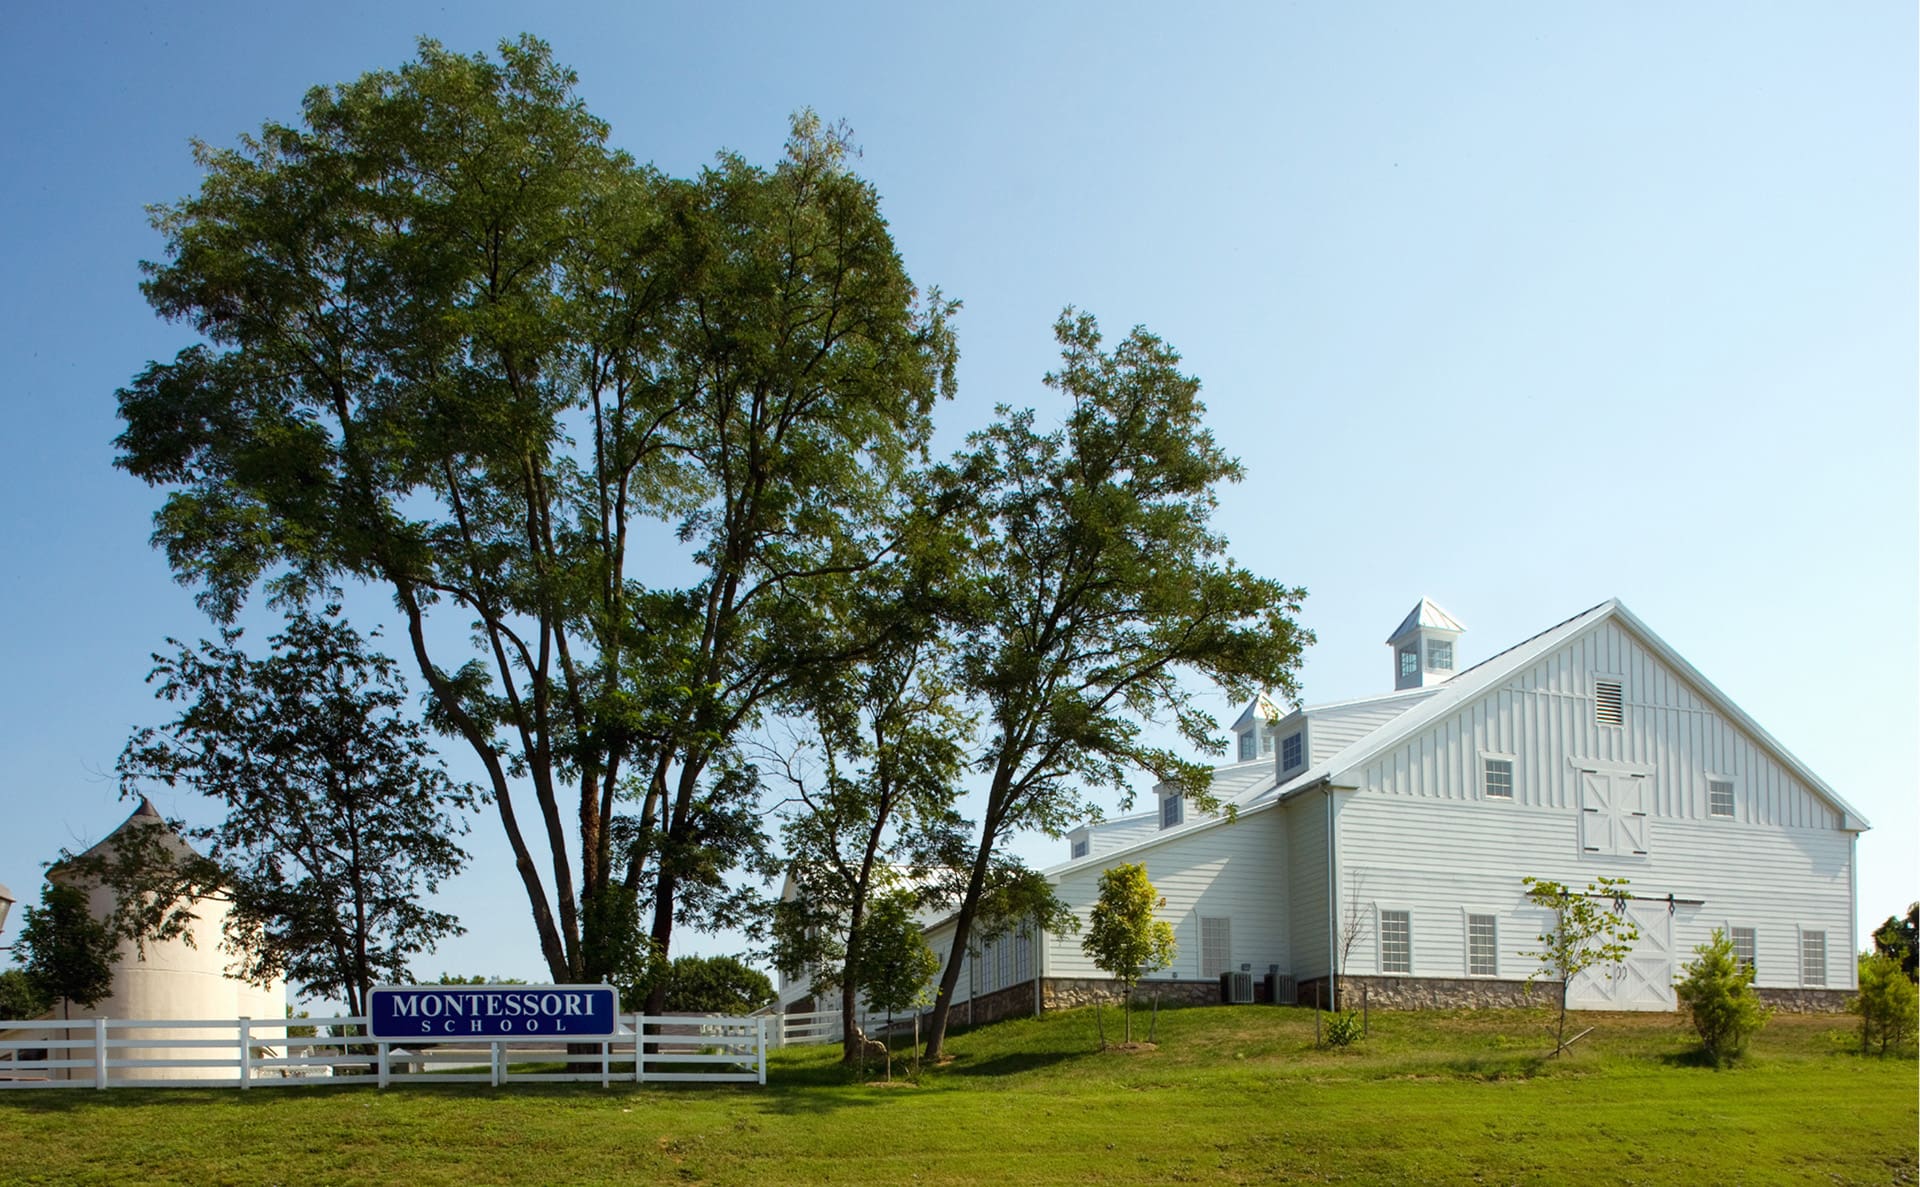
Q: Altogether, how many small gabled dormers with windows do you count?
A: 3